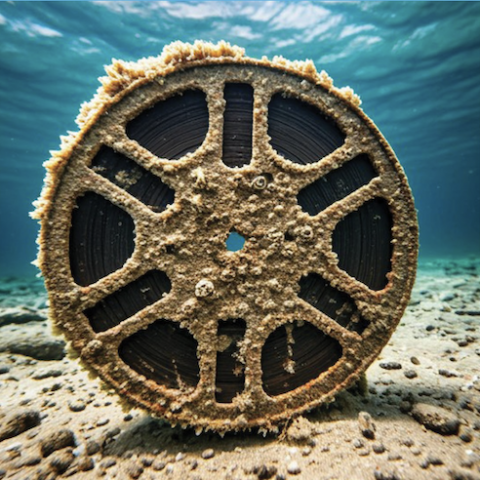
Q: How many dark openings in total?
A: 12